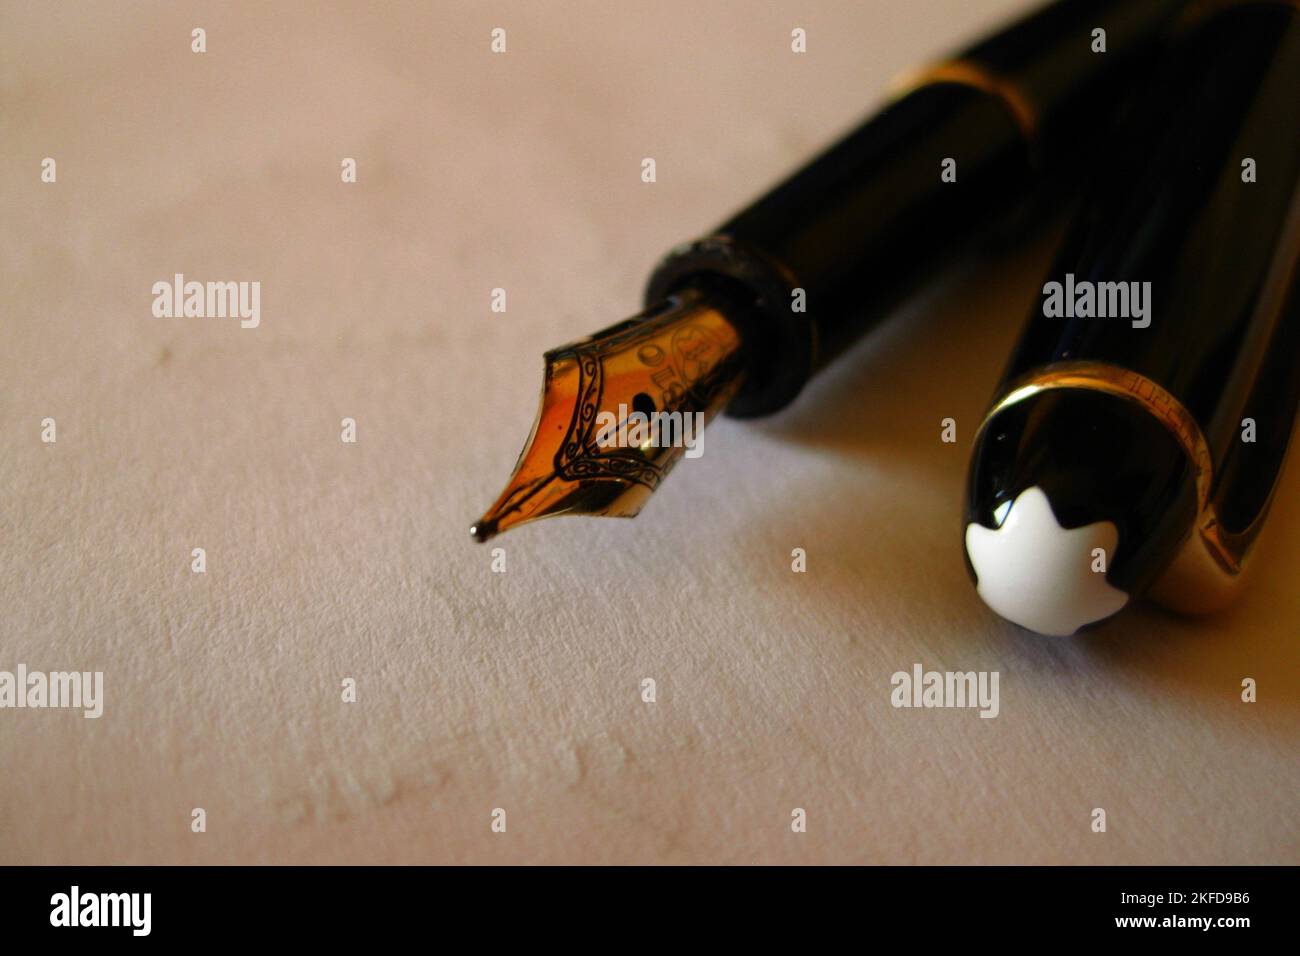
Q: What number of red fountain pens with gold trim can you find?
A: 0